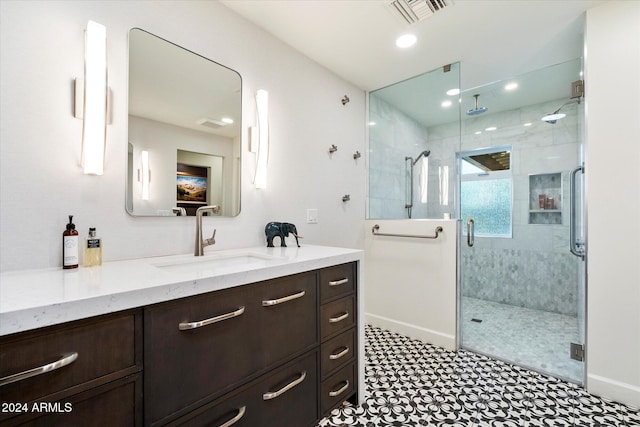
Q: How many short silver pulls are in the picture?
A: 4